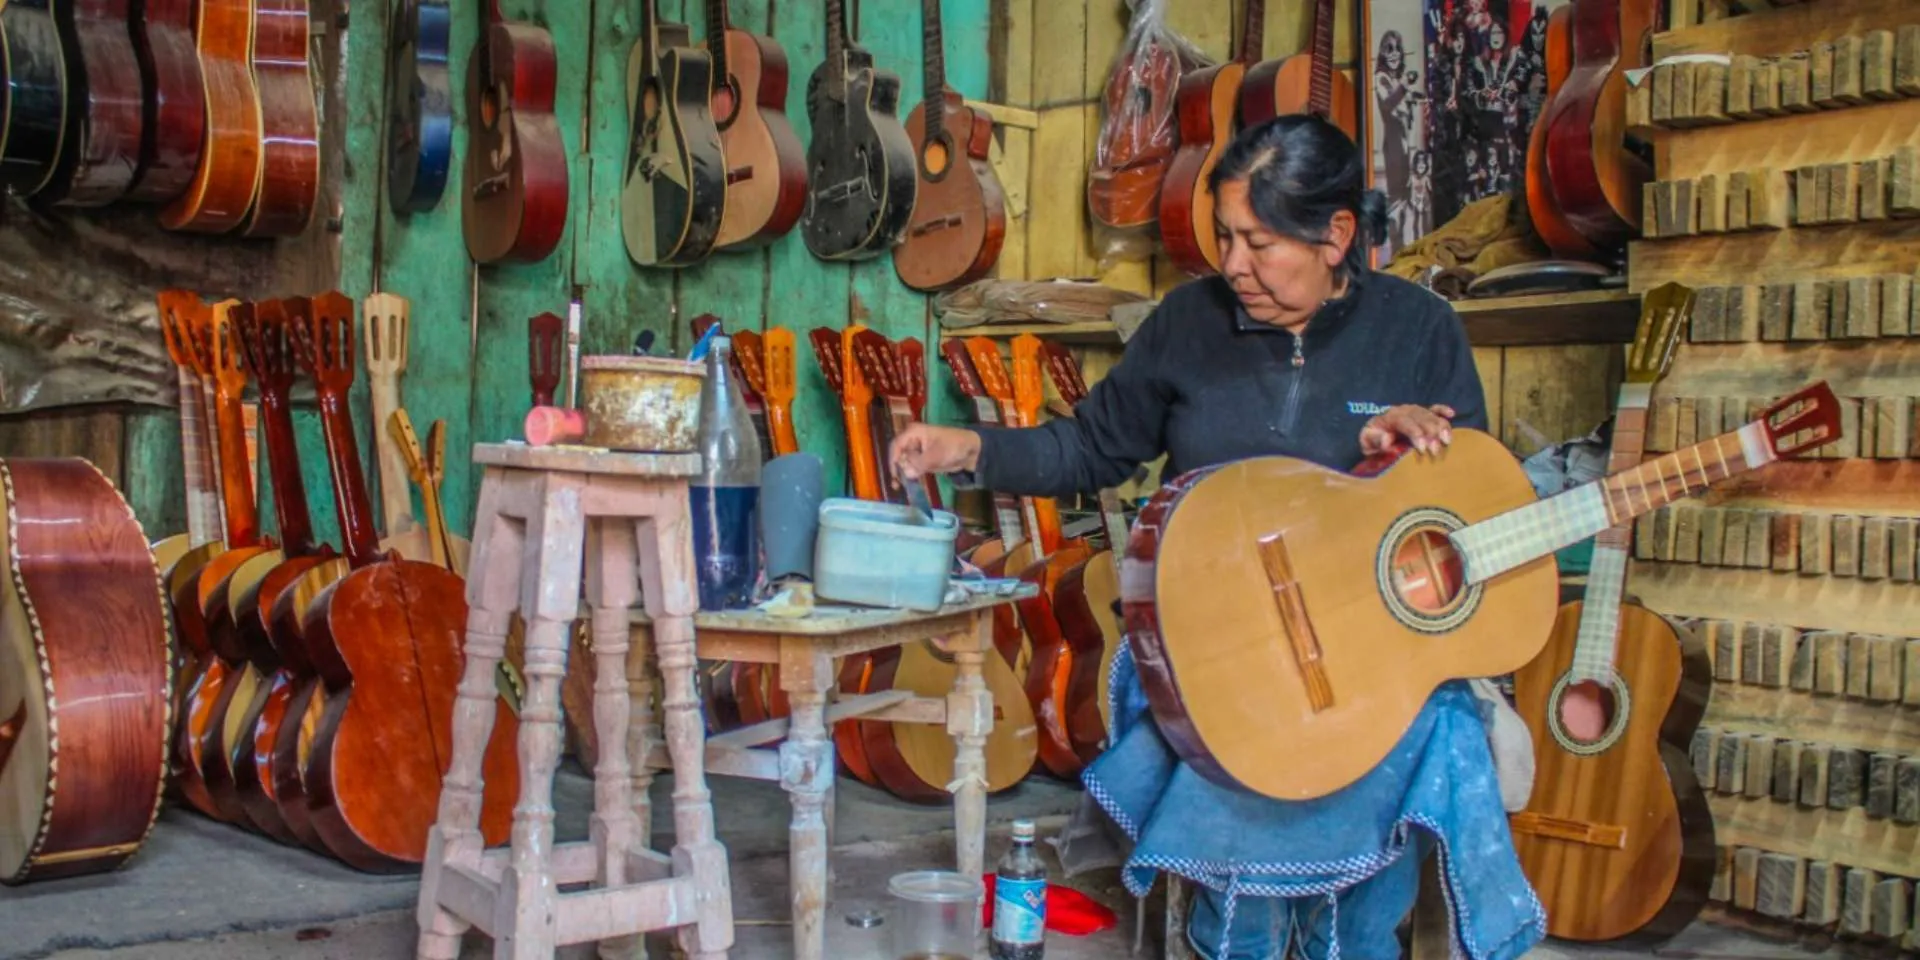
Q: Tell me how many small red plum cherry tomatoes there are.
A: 0